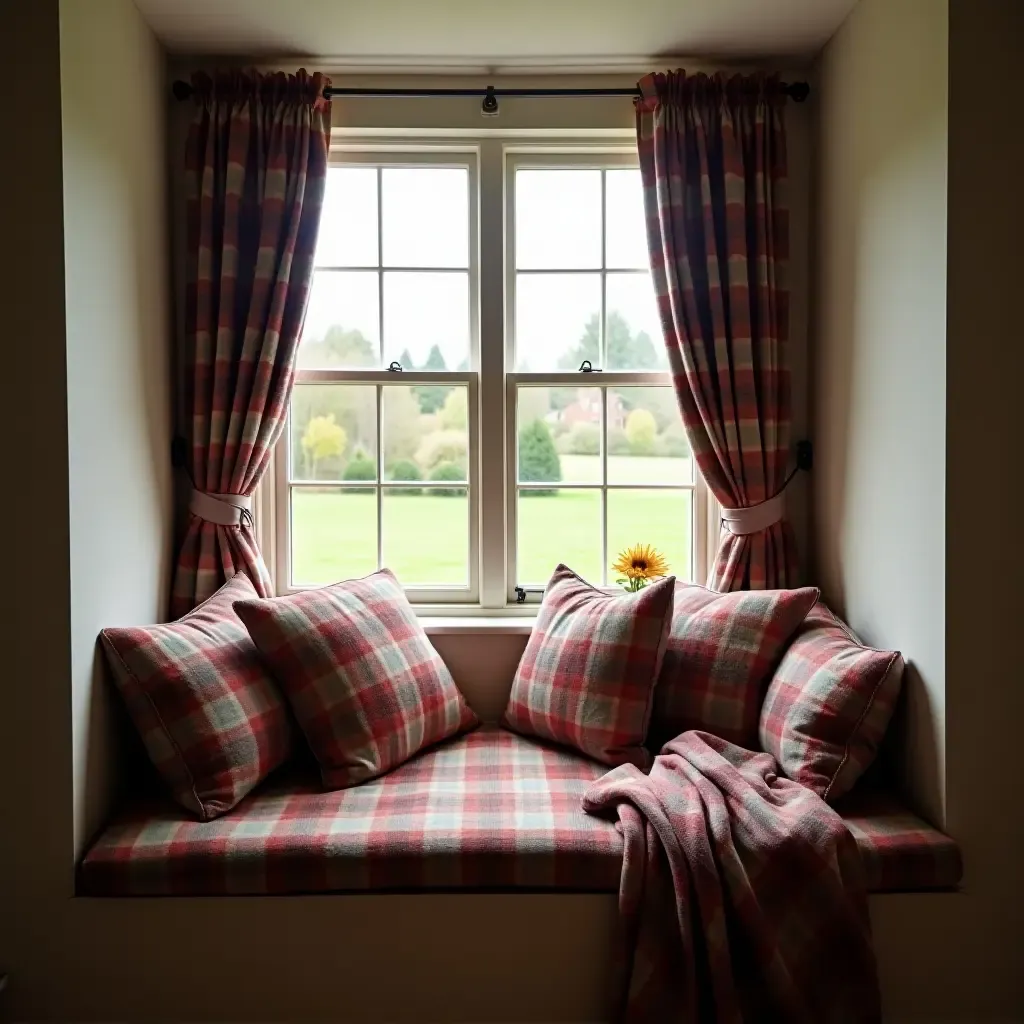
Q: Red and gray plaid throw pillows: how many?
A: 5